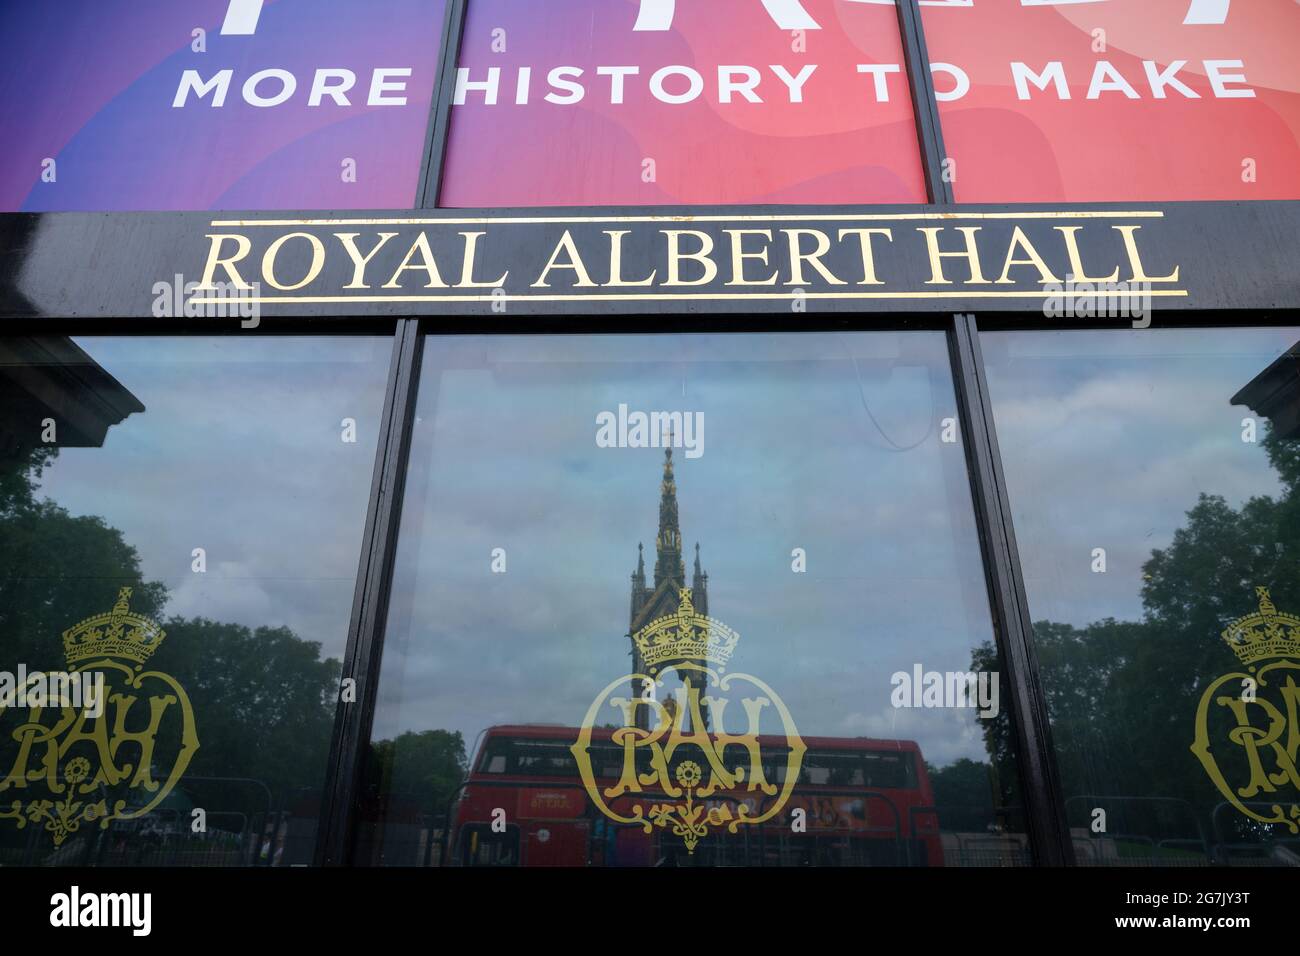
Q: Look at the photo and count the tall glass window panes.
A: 3